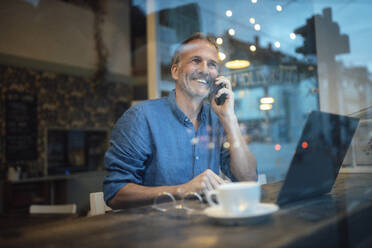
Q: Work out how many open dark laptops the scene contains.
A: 1